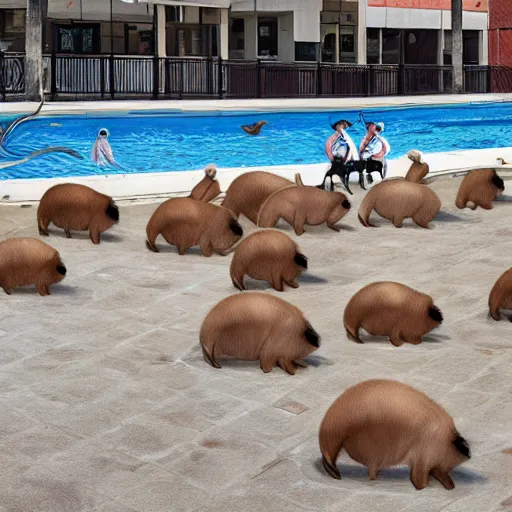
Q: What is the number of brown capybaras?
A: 12